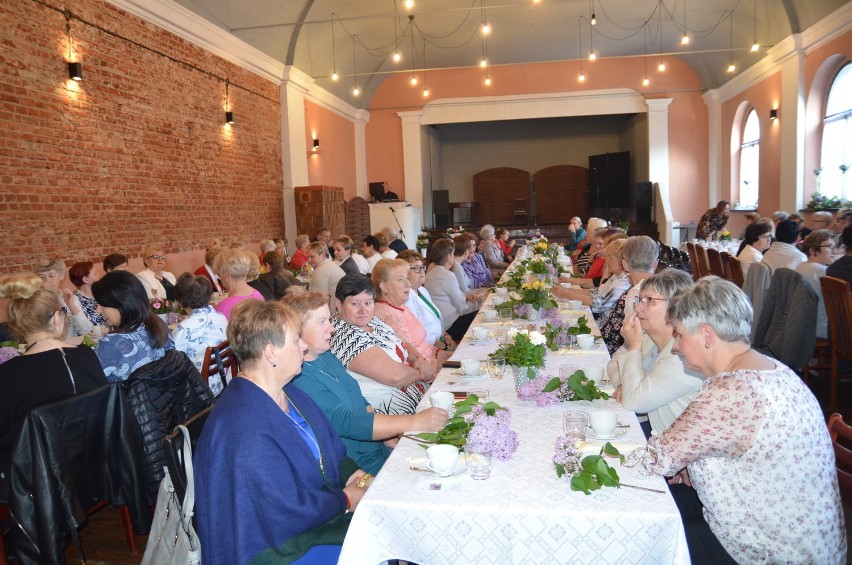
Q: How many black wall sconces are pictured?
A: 4